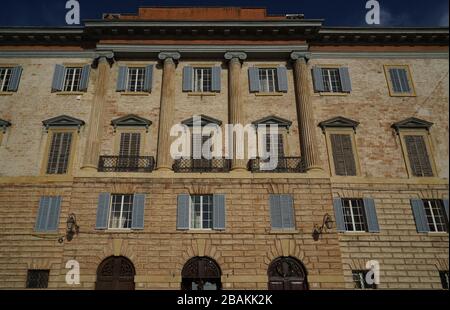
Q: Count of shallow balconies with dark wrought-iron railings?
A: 3